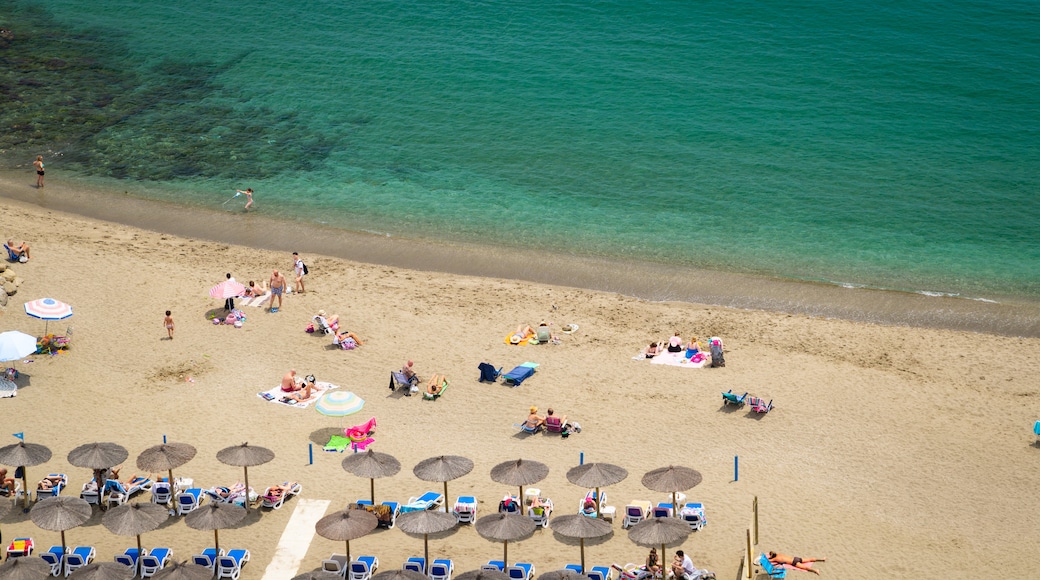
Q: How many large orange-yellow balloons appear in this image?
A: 0